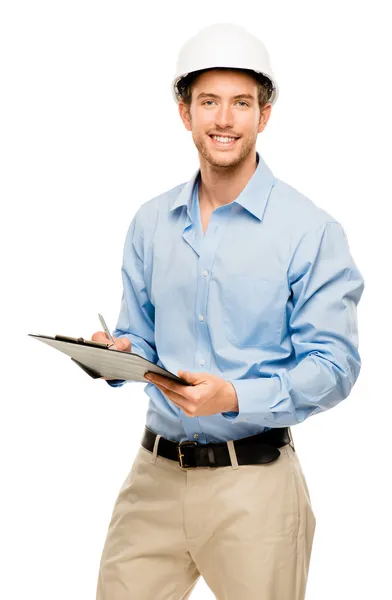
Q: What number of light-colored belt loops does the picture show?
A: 2